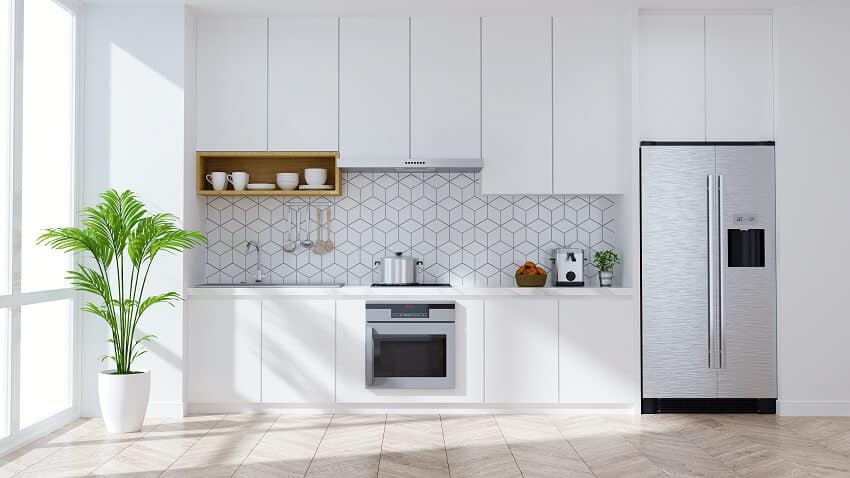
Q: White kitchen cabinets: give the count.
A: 12